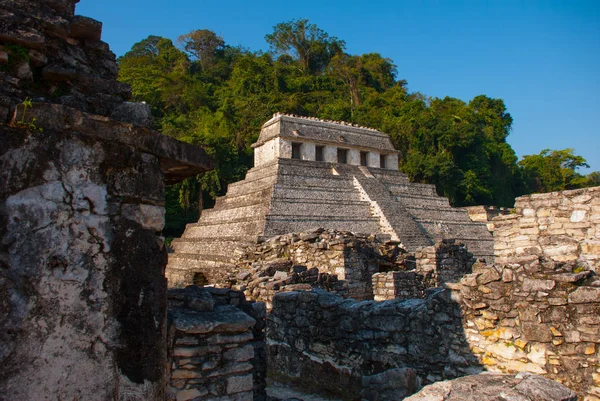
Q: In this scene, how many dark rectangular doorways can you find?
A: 5